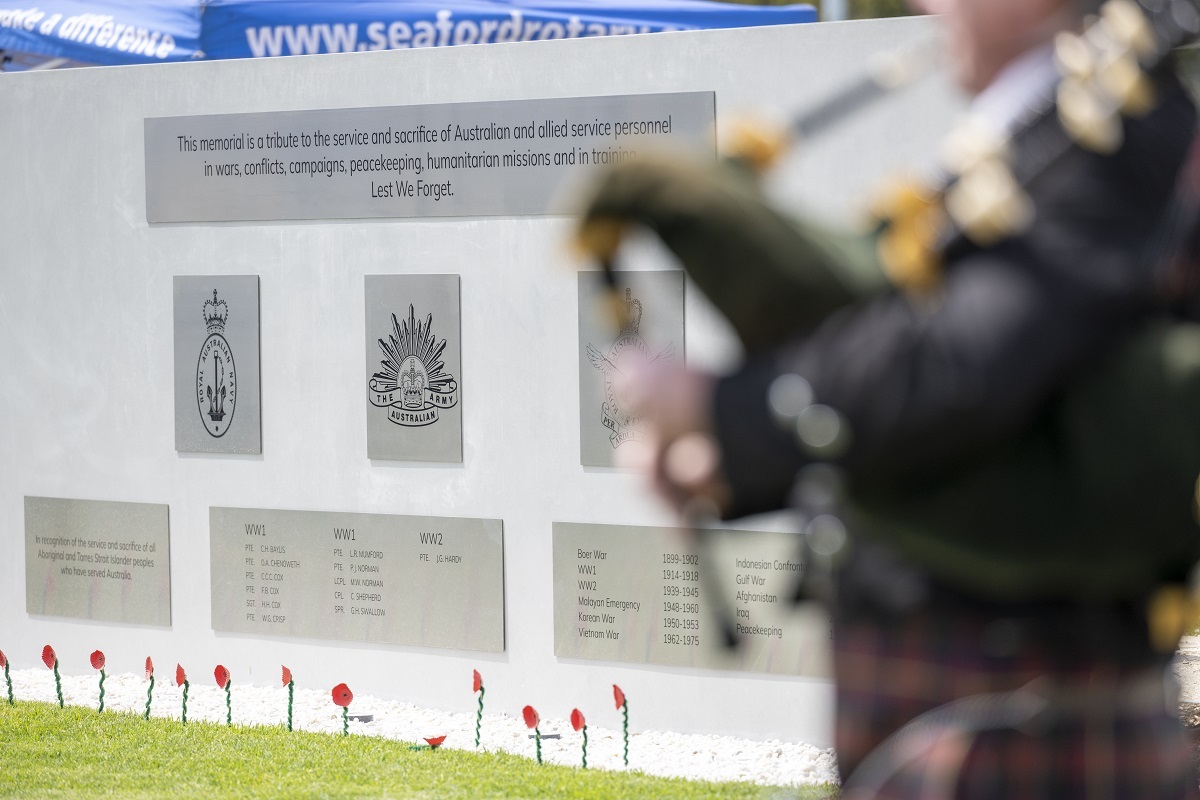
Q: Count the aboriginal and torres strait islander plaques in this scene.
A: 1